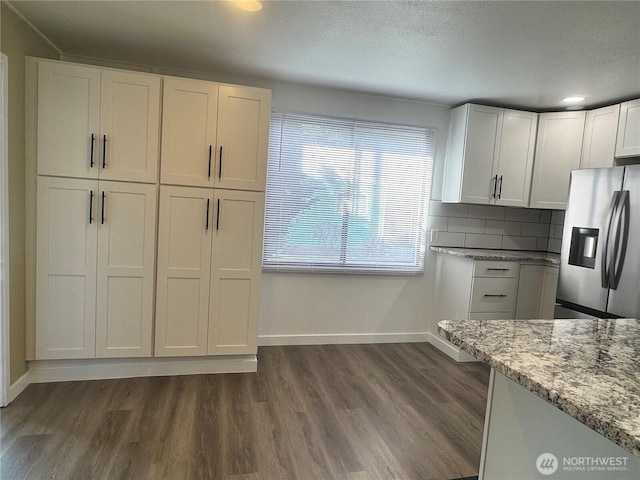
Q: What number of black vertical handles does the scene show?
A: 10